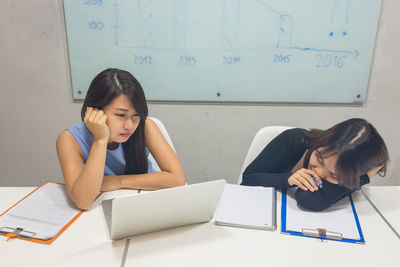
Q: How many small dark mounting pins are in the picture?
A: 3